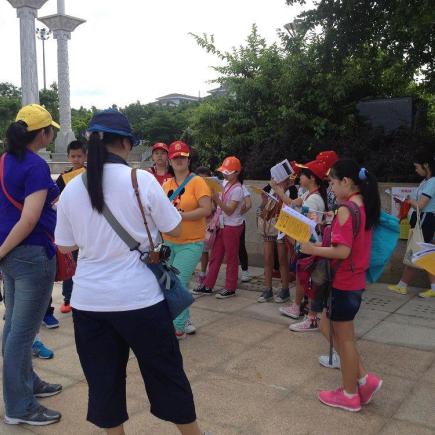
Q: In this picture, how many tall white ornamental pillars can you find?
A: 2